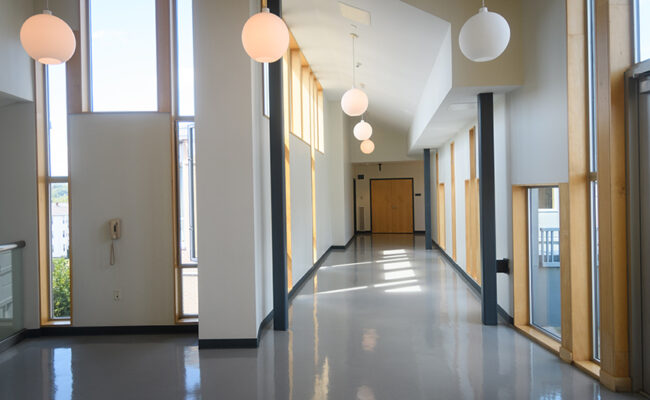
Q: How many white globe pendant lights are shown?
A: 6